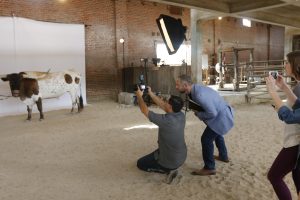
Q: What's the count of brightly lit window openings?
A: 2